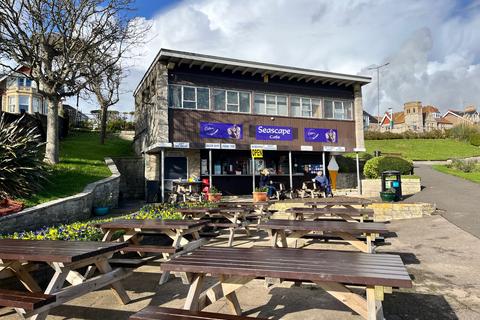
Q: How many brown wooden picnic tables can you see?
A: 8